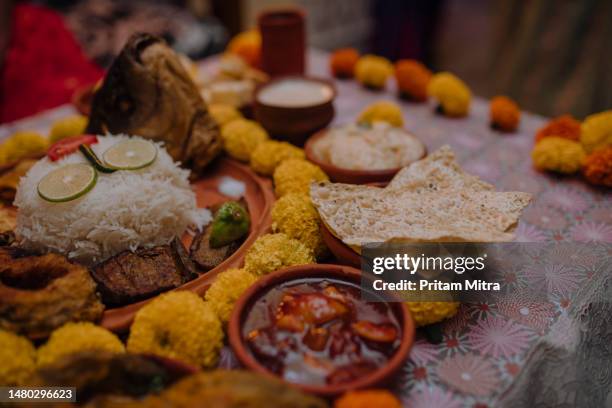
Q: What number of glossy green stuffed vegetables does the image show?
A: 1